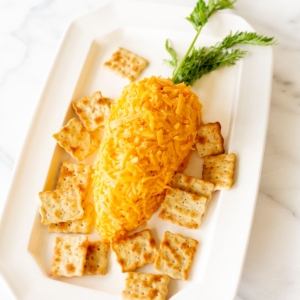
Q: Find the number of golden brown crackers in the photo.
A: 15